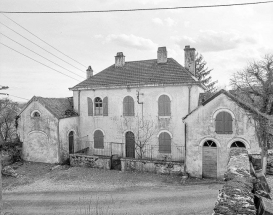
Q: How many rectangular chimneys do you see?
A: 4